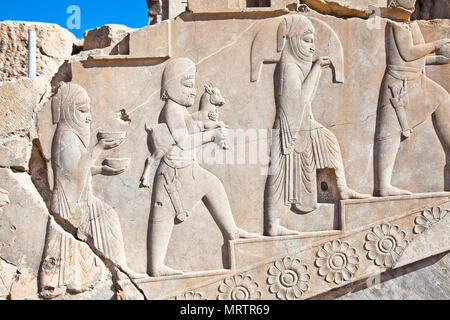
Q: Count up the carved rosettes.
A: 6